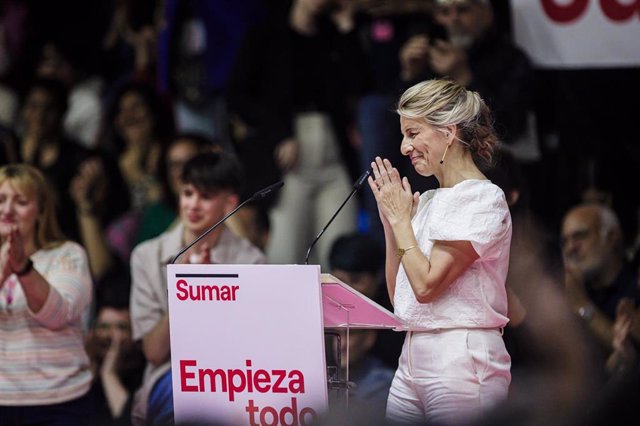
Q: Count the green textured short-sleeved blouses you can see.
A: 0